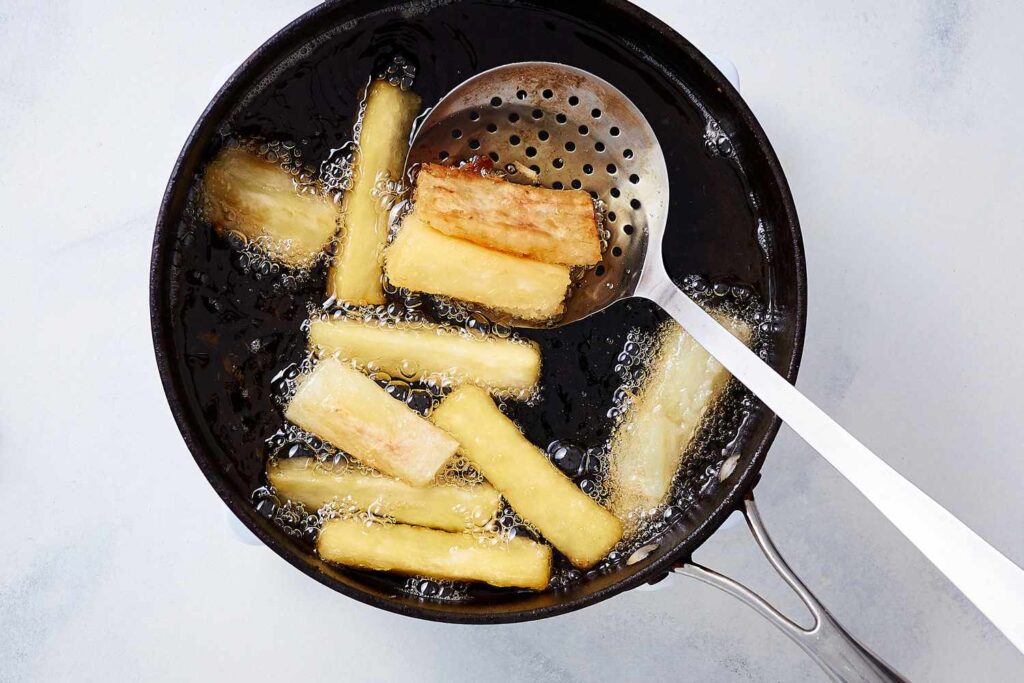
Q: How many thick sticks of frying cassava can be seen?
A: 10